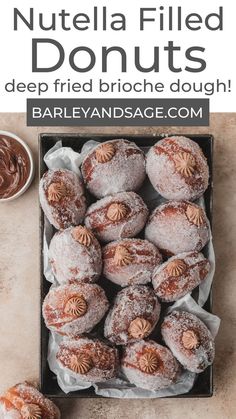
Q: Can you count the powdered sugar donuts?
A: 14